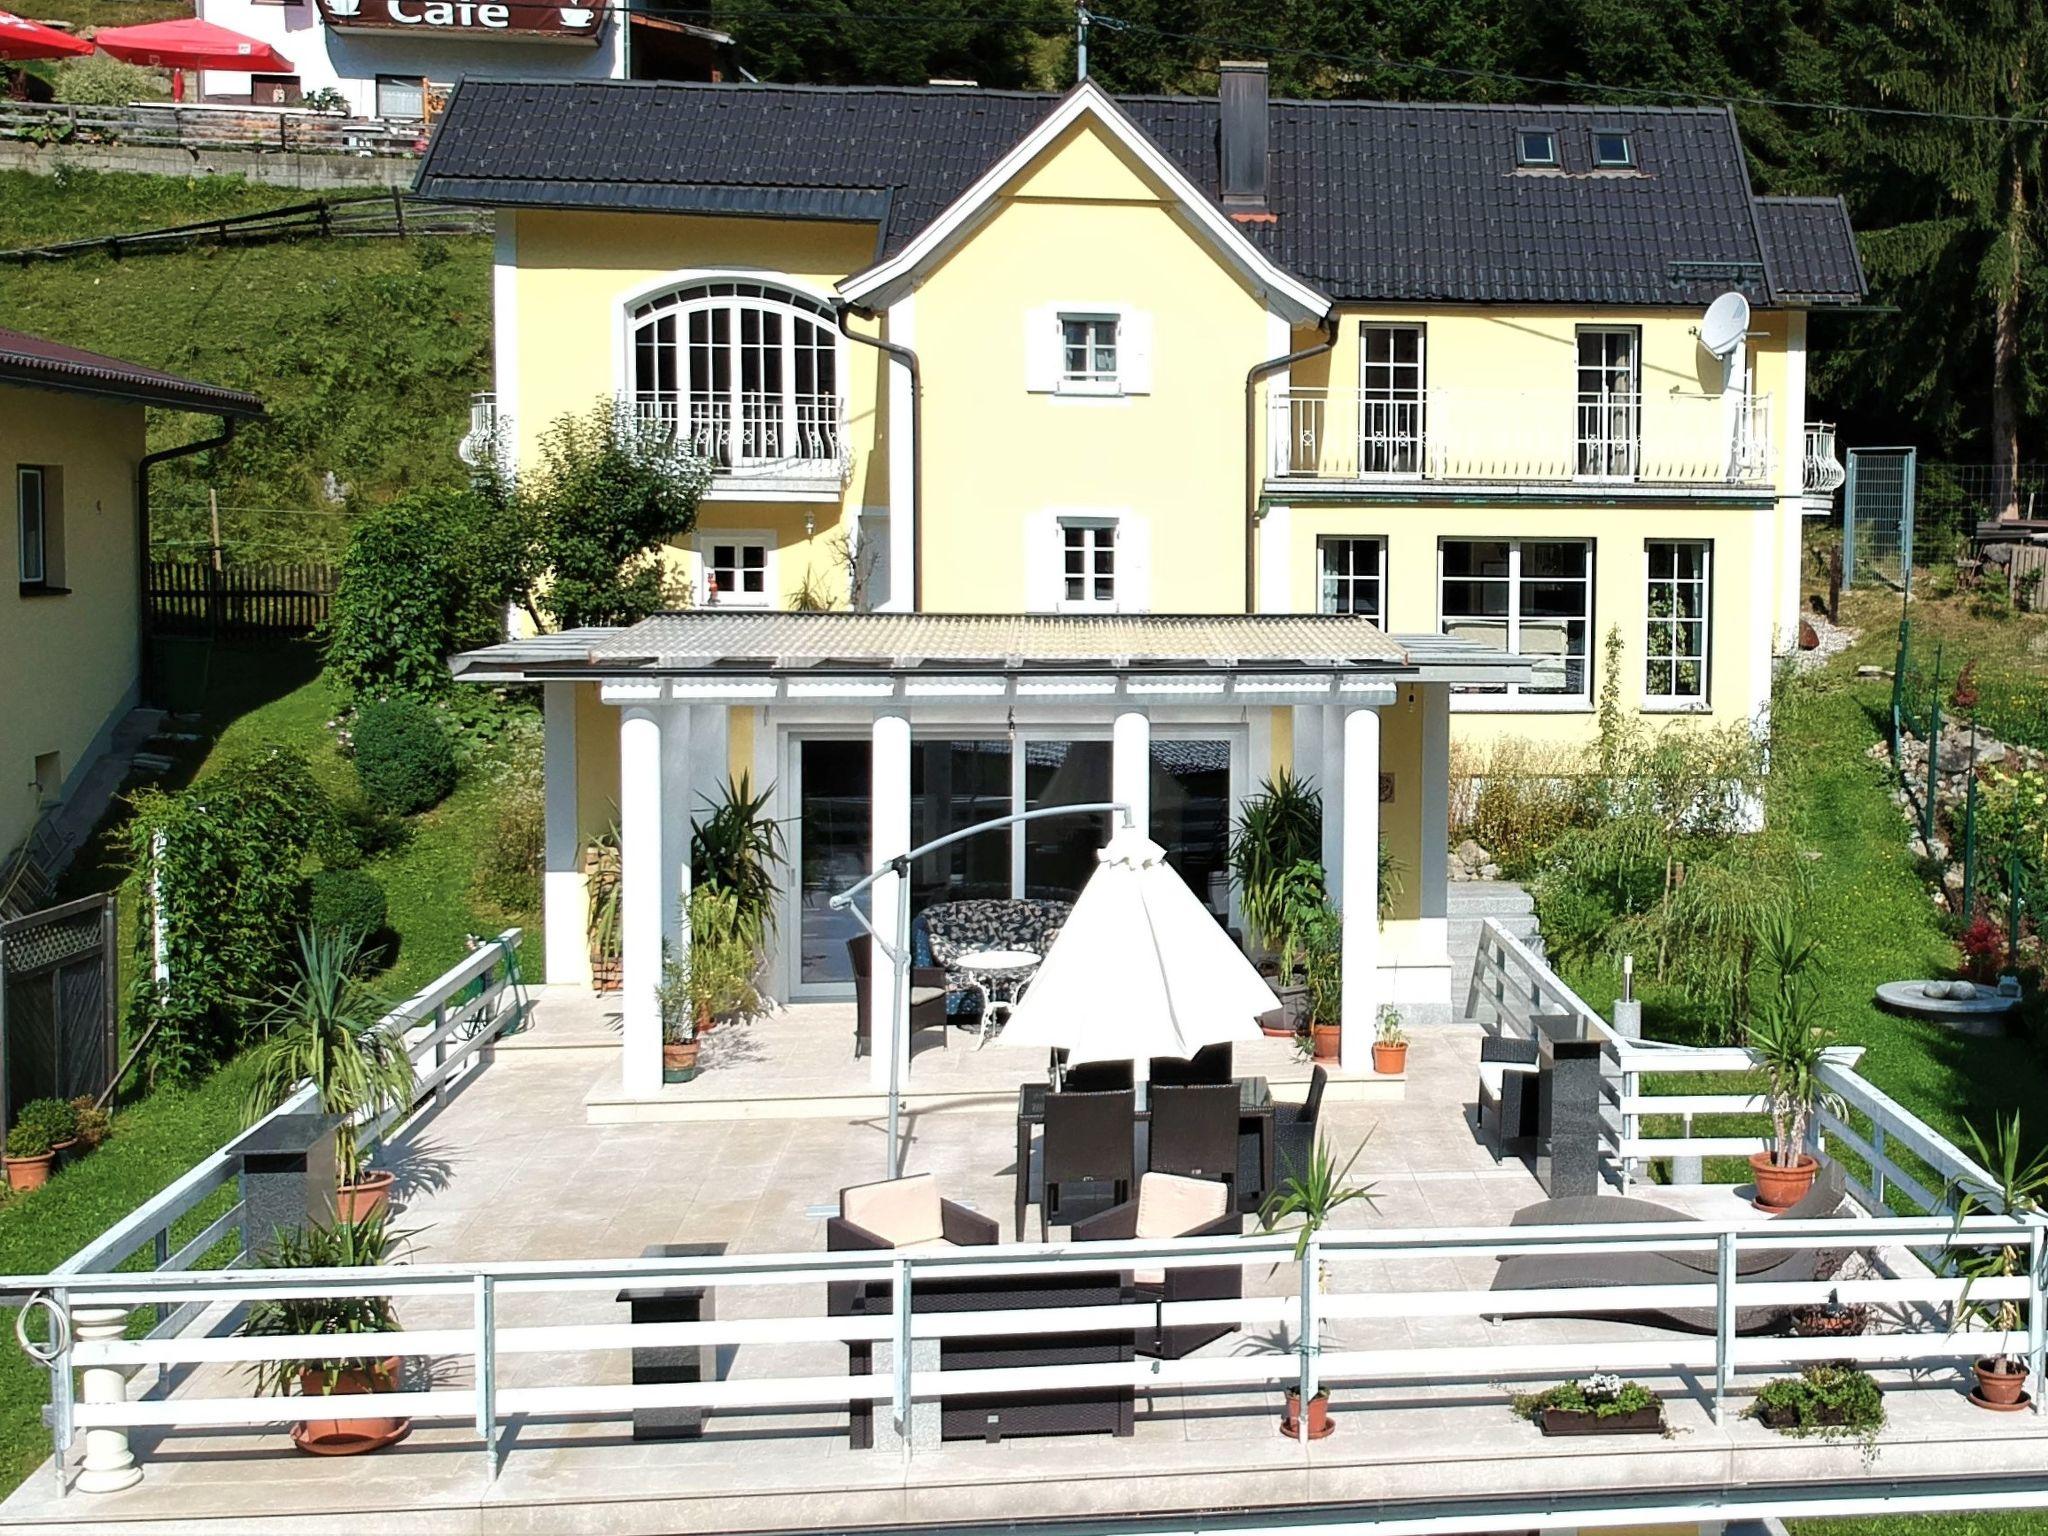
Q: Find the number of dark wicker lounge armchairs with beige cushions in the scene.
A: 2